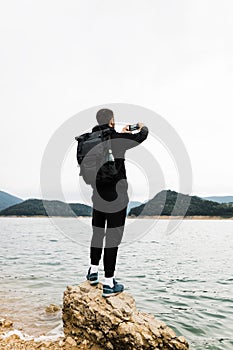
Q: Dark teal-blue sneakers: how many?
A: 2